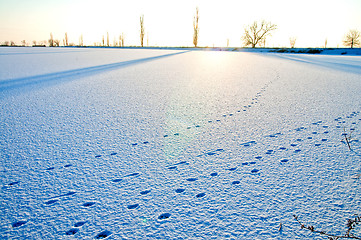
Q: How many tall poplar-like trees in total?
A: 2